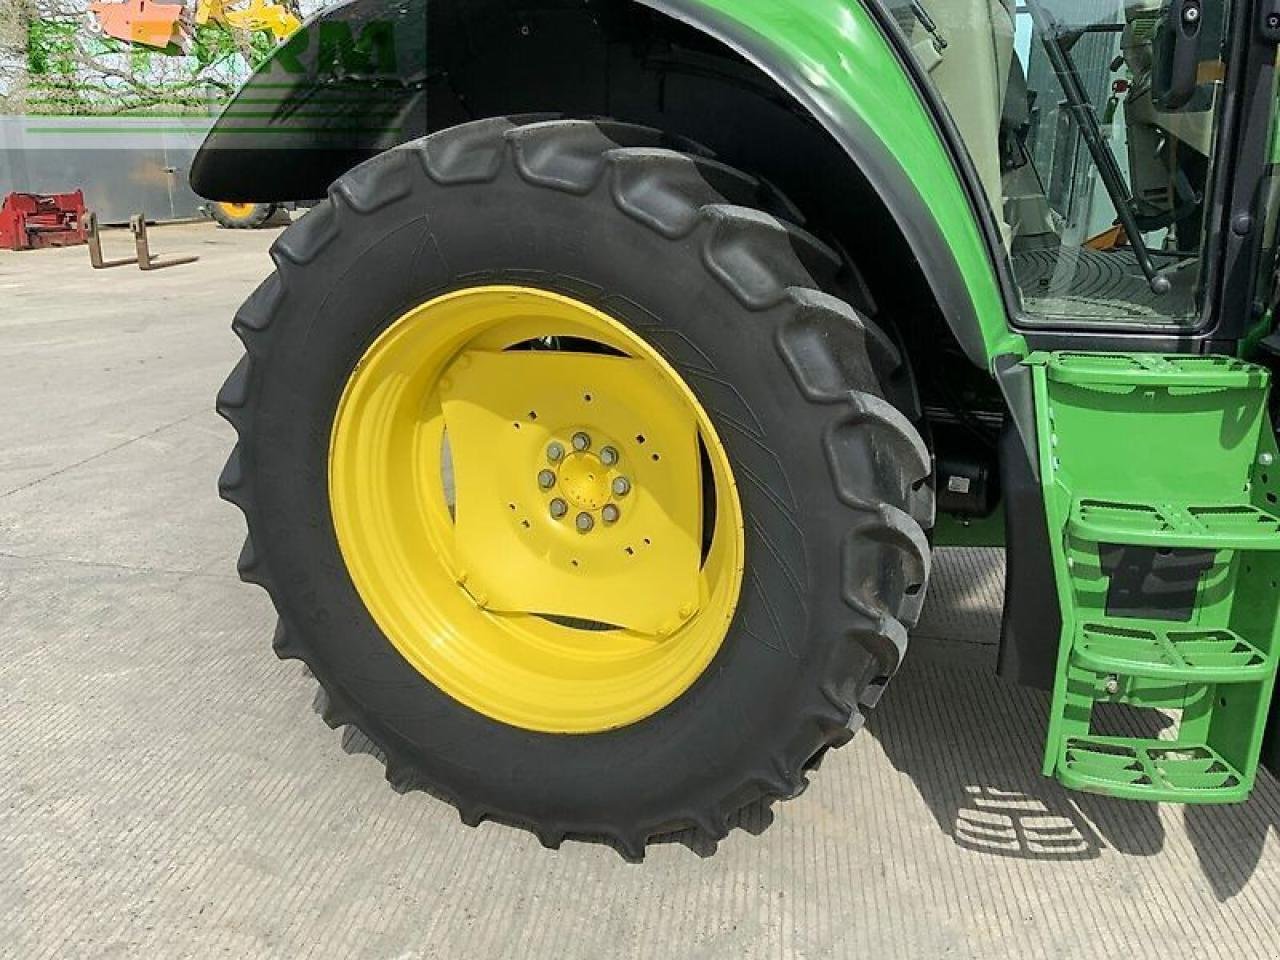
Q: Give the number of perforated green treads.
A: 4